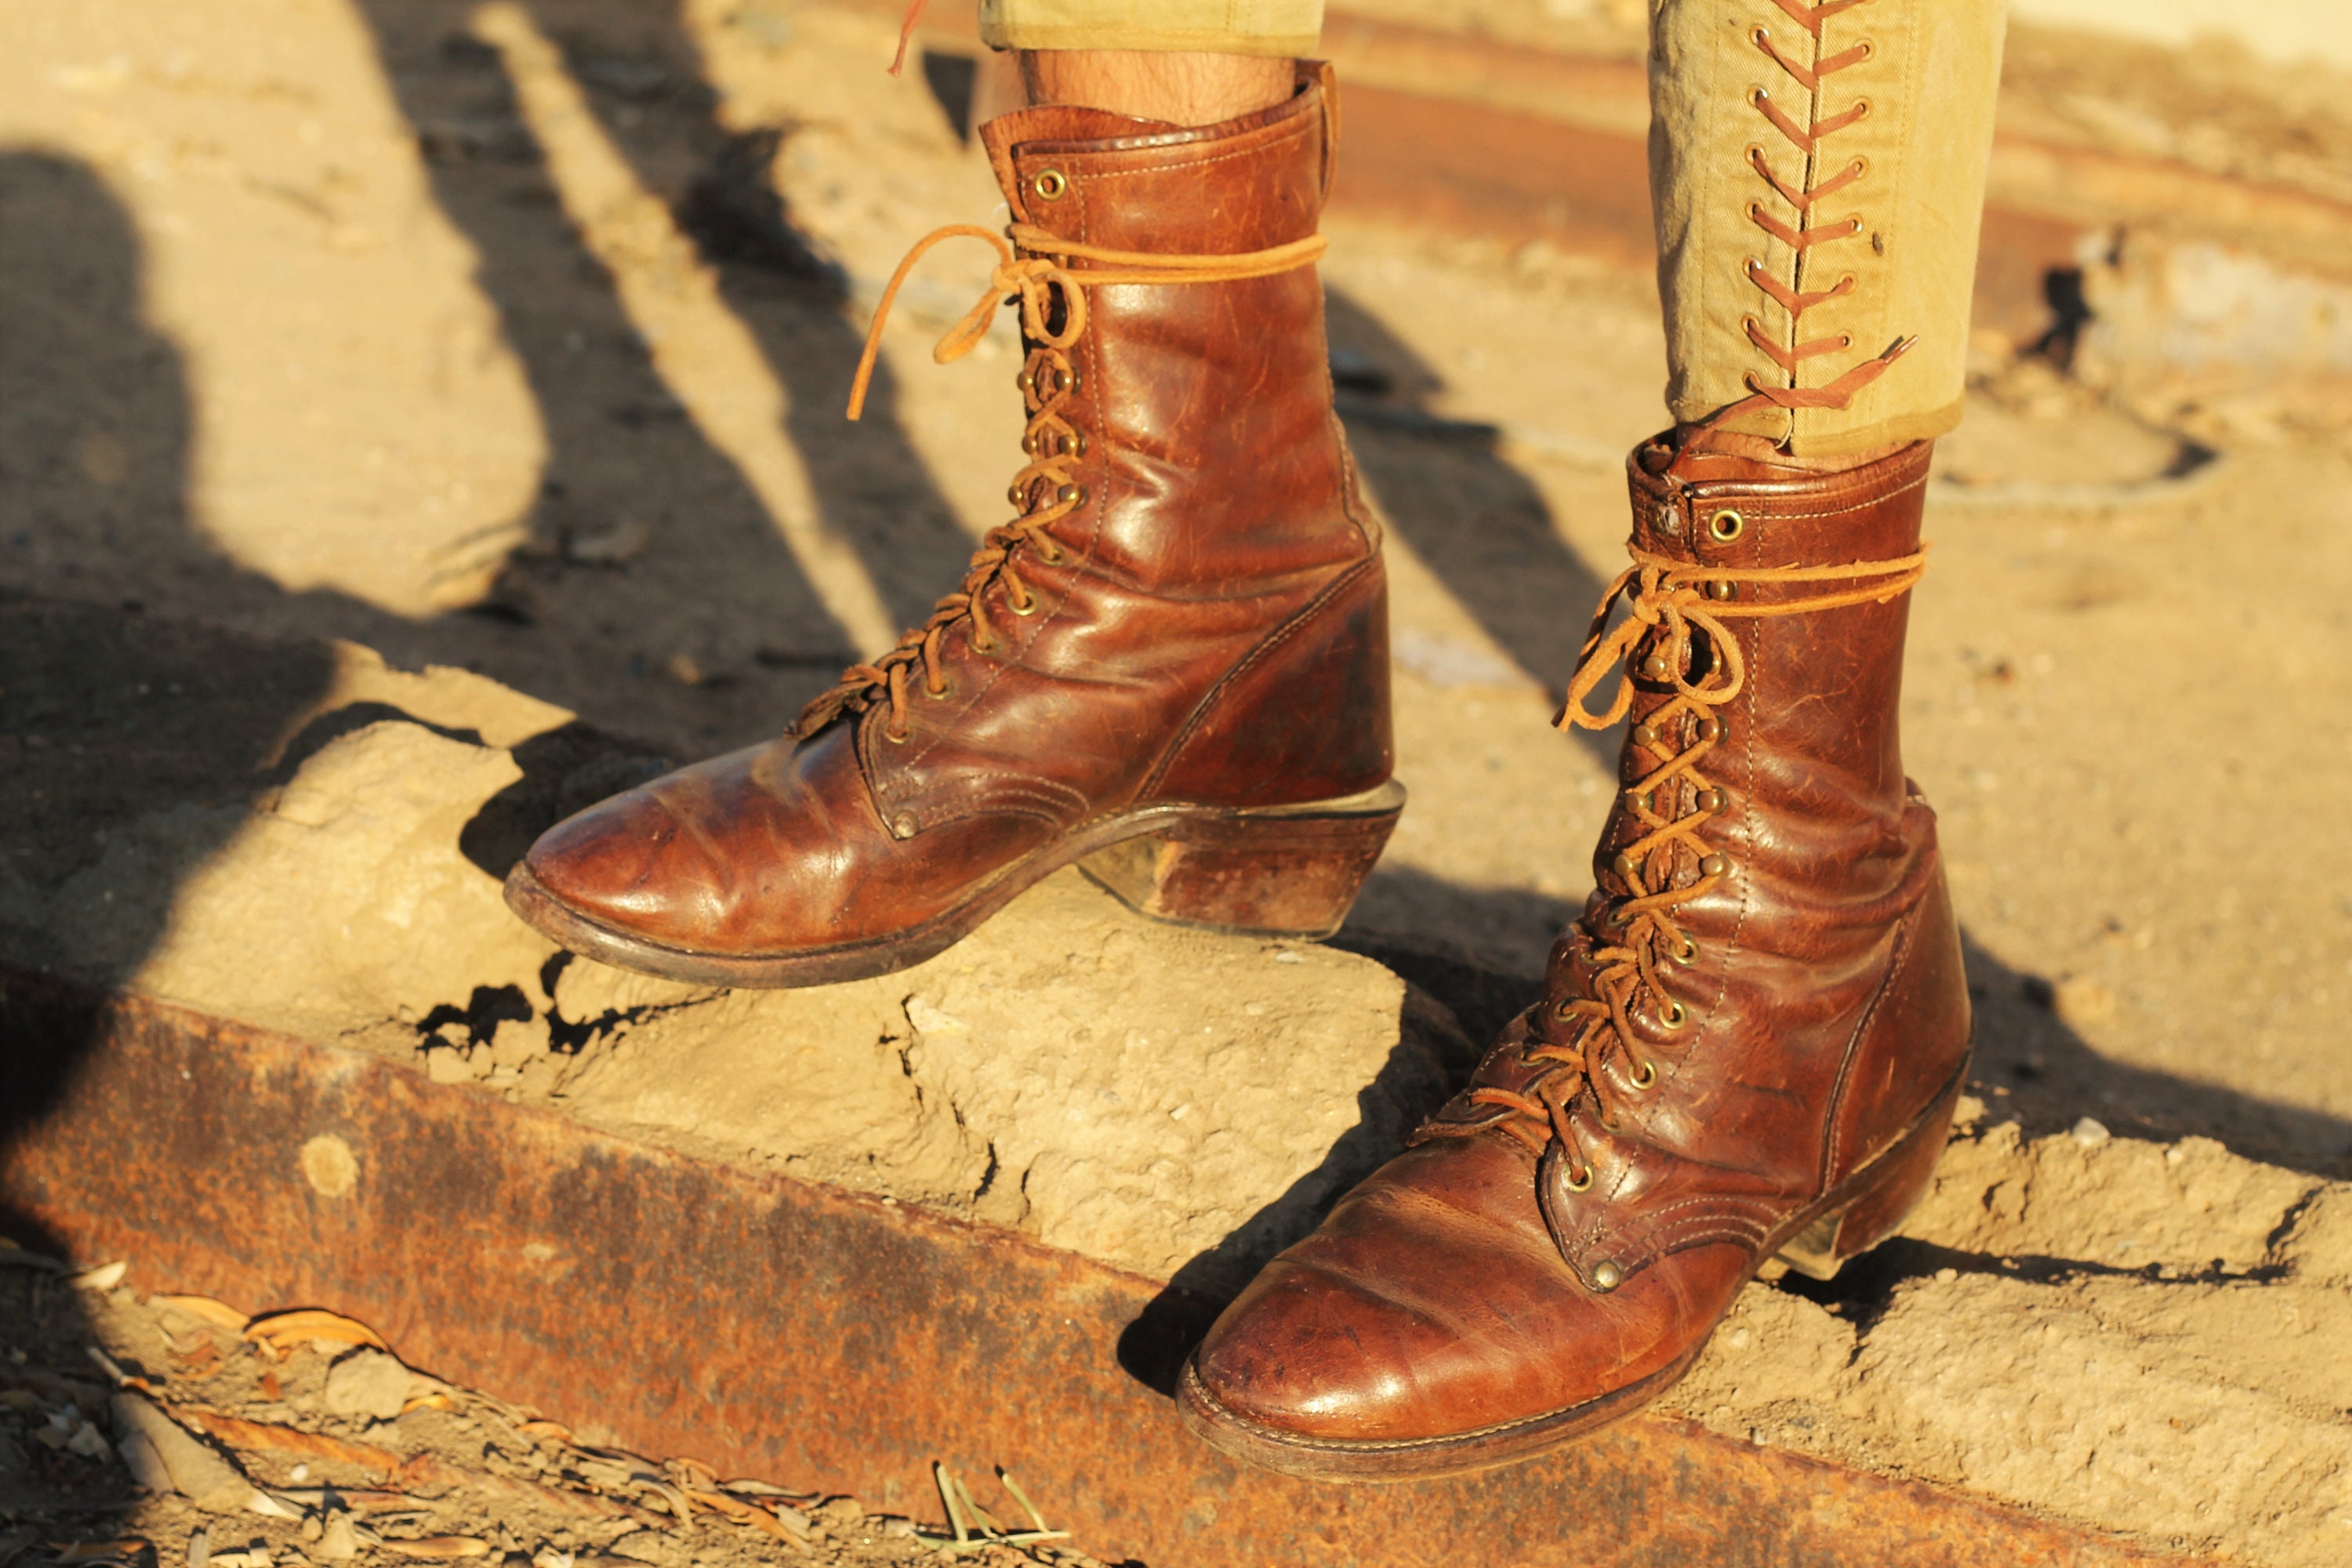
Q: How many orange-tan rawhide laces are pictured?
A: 2